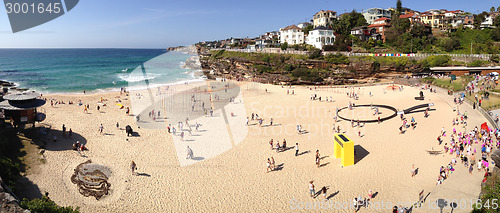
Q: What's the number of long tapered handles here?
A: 1